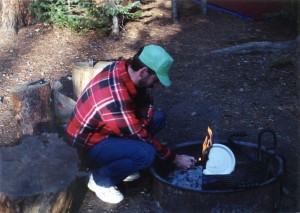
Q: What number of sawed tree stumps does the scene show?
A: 3